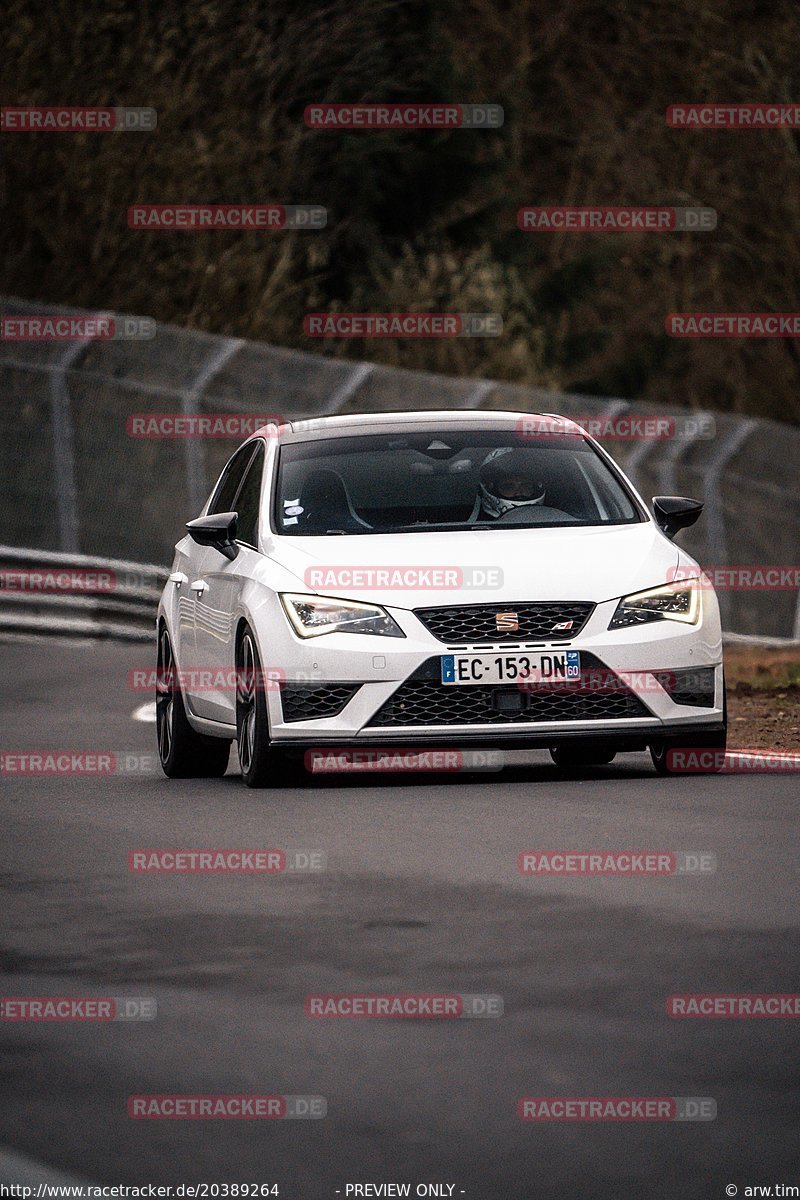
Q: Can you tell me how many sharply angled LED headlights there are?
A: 2